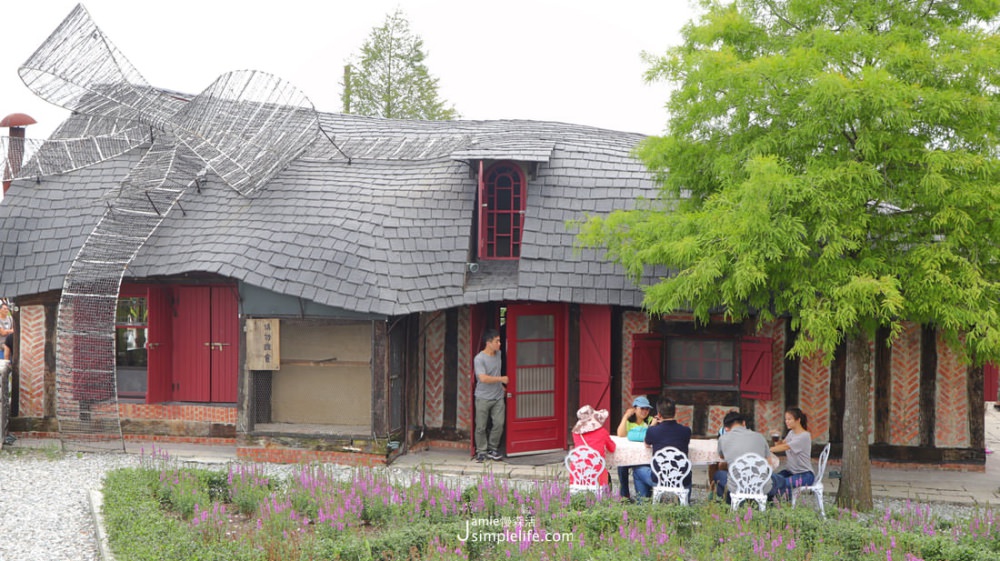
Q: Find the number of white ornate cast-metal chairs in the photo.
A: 4